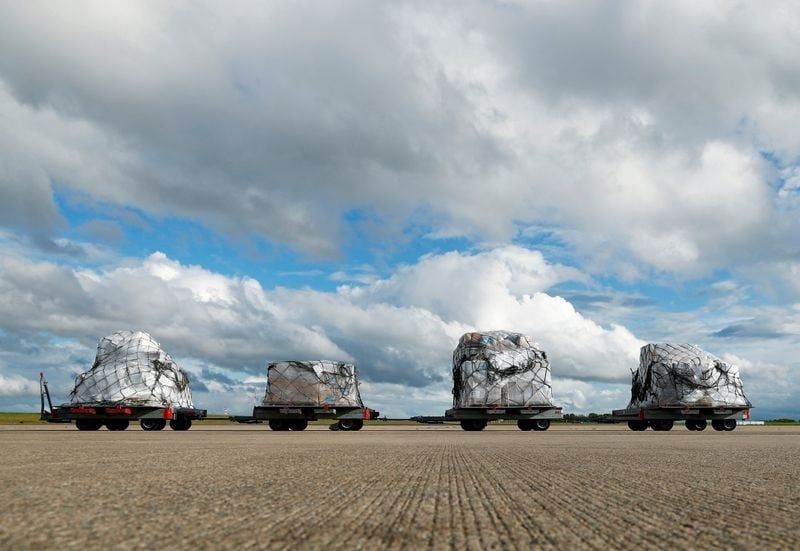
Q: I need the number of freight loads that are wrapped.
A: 4